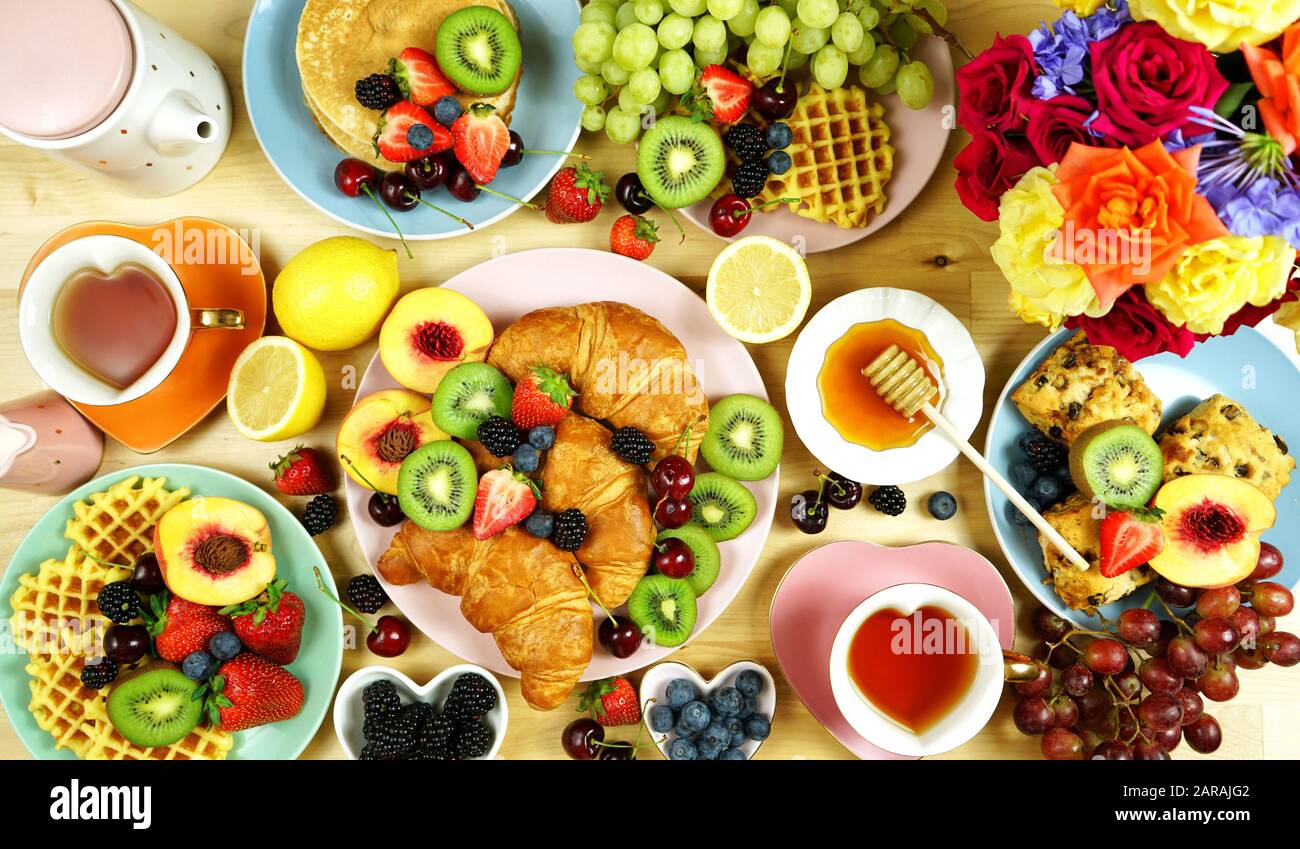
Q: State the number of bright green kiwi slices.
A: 10